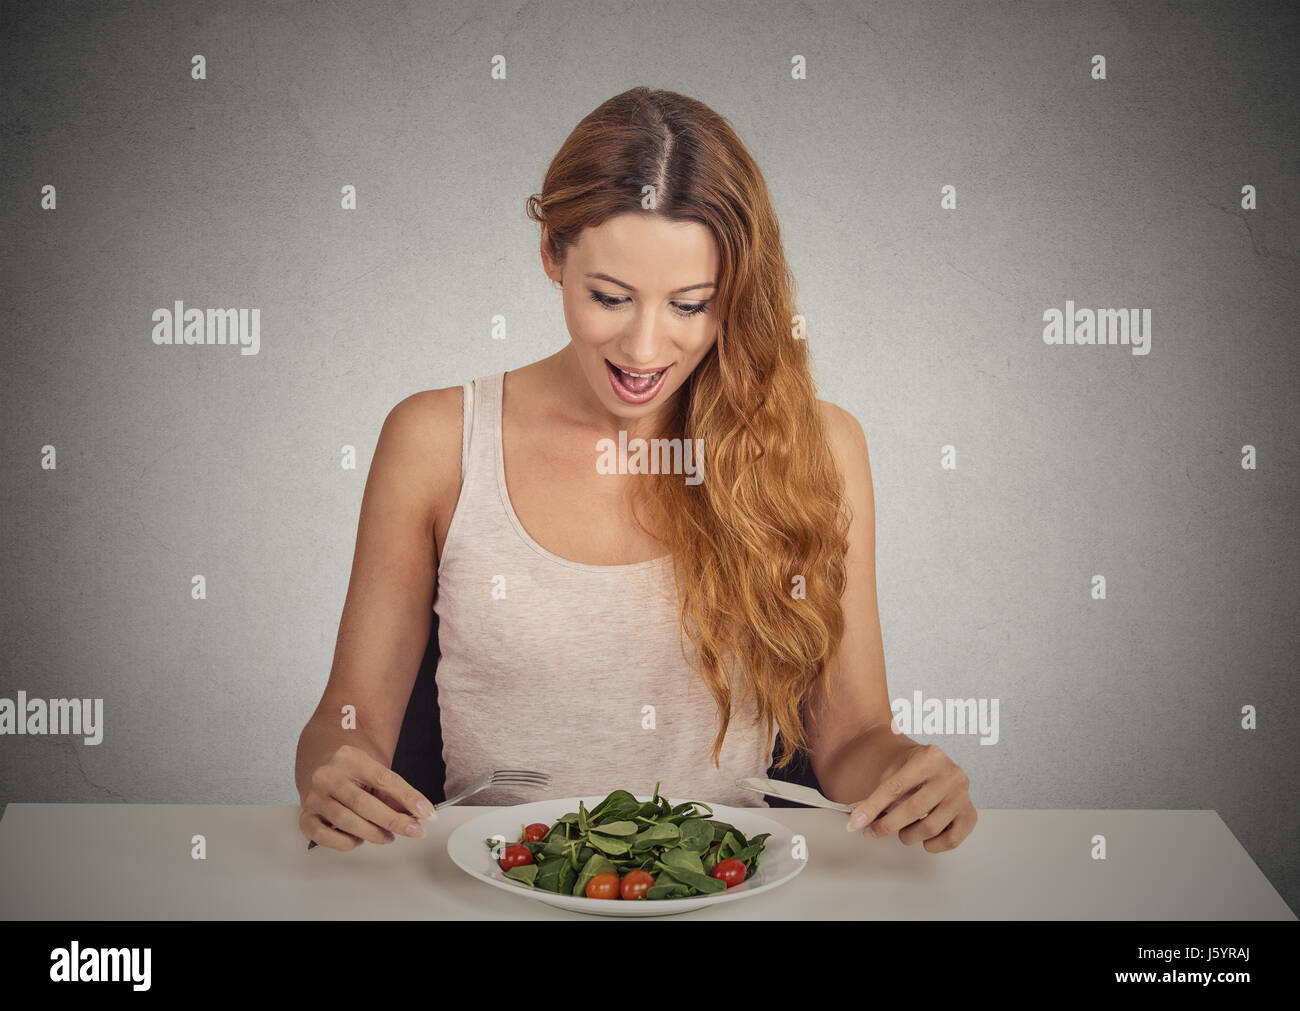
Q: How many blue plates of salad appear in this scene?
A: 0